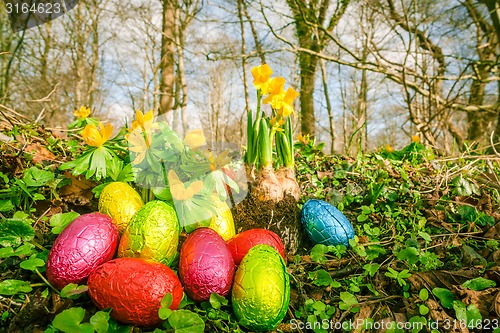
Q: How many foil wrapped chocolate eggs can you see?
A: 9